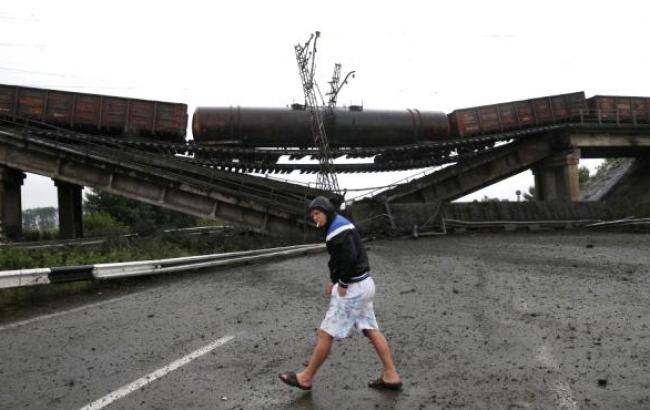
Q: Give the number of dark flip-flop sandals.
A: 2